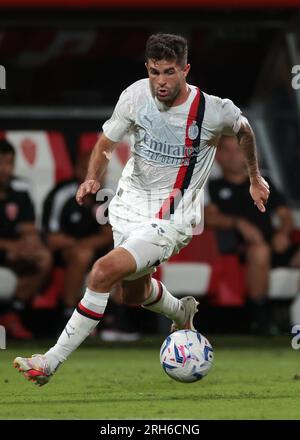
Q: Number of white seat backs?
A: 2